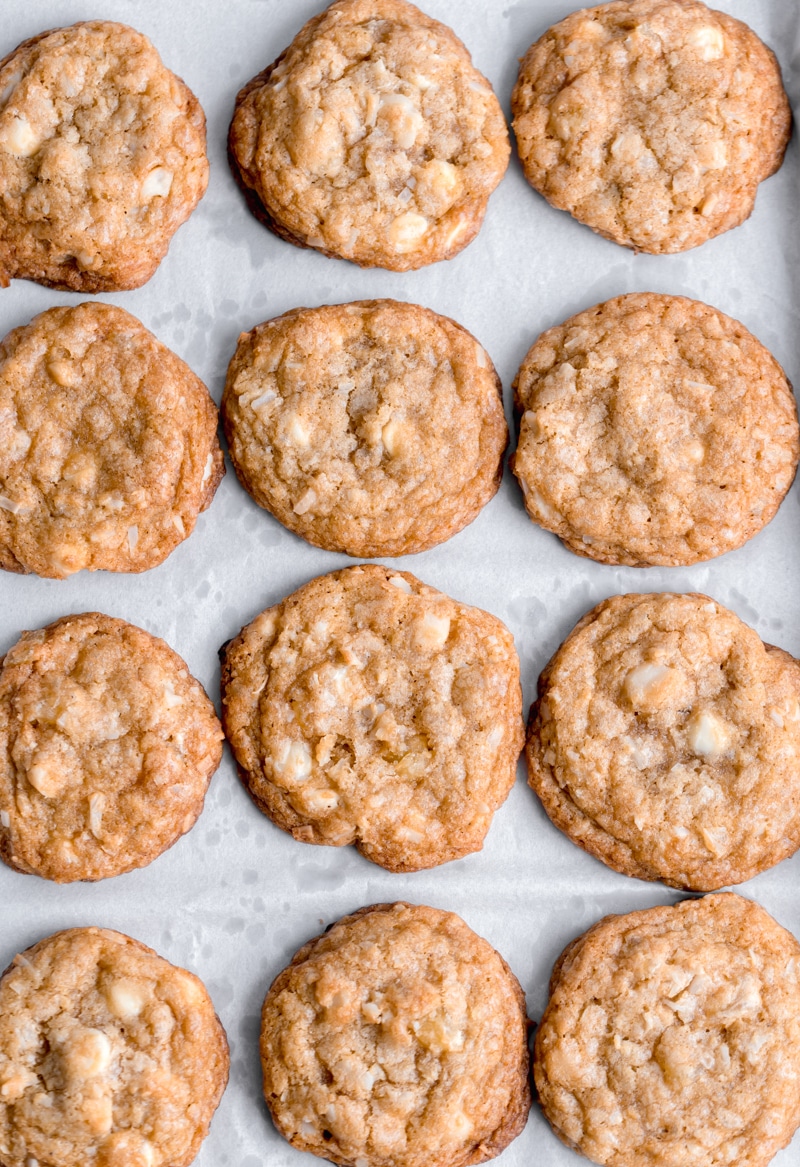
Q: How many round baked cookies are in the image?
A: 12